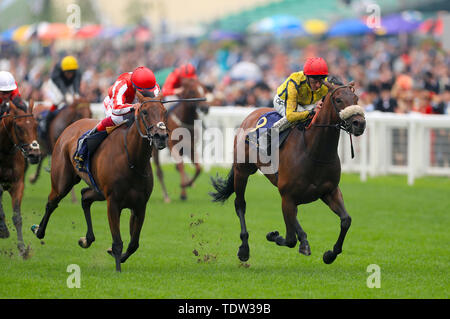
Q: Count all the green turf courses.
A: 1